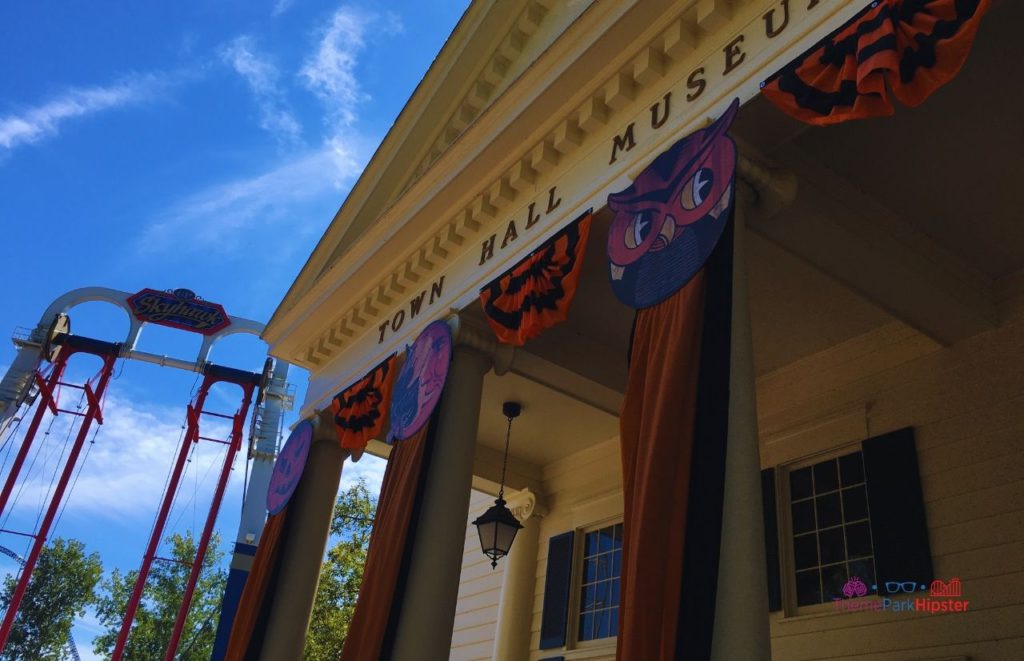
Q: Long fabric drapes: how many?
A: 3